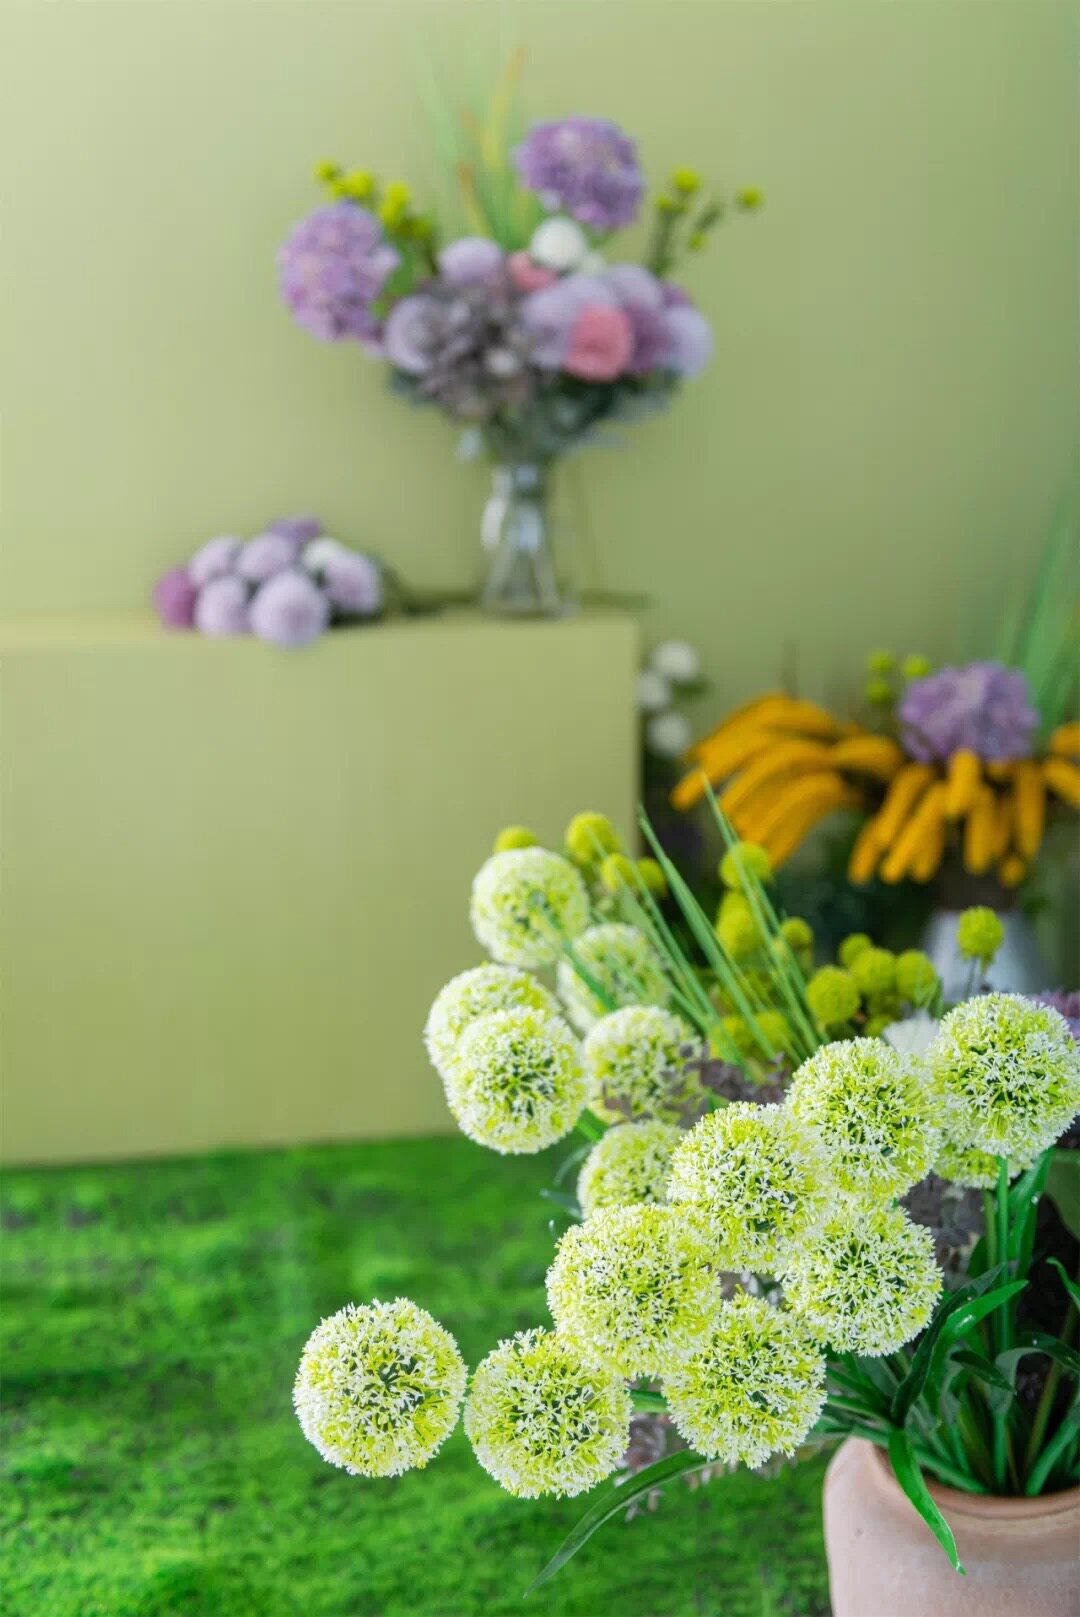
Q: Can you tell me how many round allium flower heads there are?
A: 15